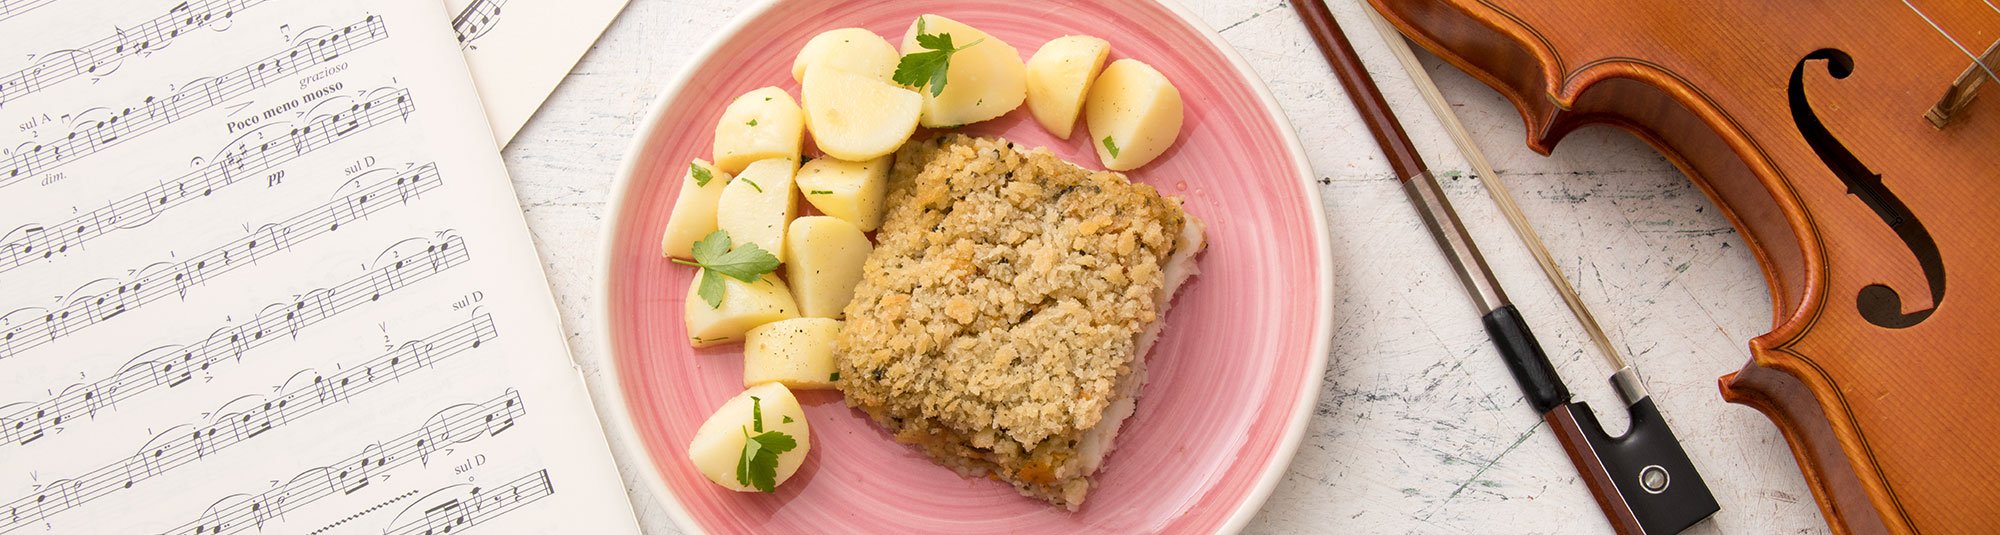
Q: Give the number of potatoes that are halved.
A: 13